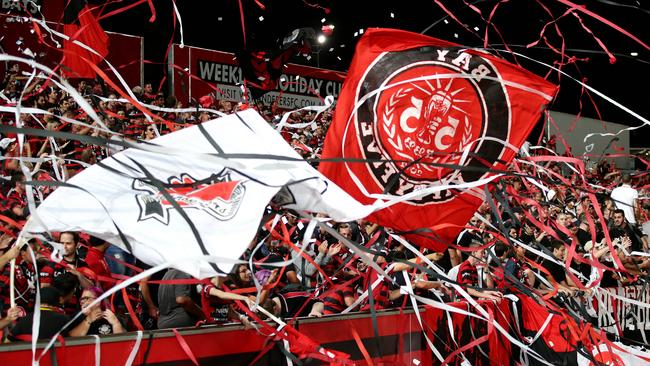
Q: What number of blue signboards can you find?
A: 0